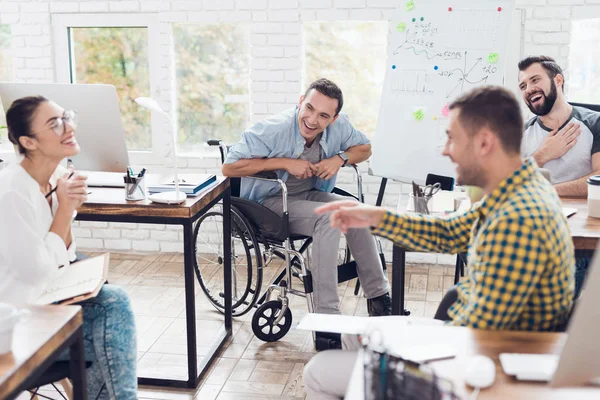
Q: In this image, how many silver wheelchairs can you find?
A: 1